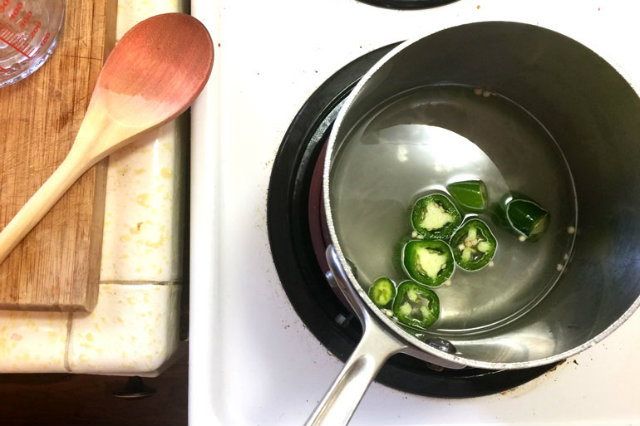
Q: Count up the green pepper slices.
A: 7